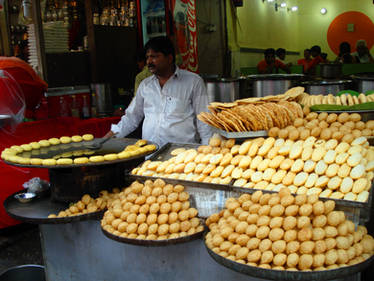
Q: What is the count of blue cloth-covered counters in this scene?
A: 0